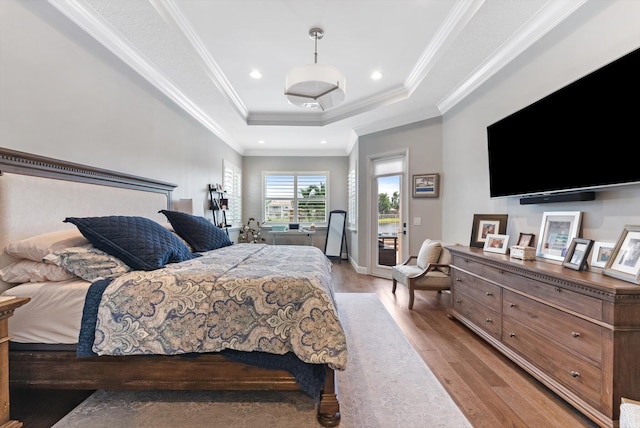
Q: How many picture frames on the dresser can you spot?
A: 7